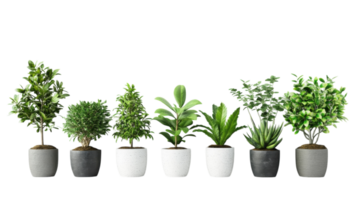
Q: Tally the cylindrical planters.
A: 7